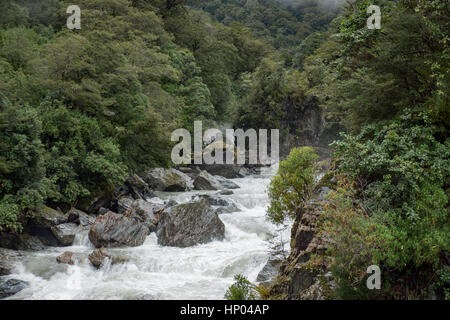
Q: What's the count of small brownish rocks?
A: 2